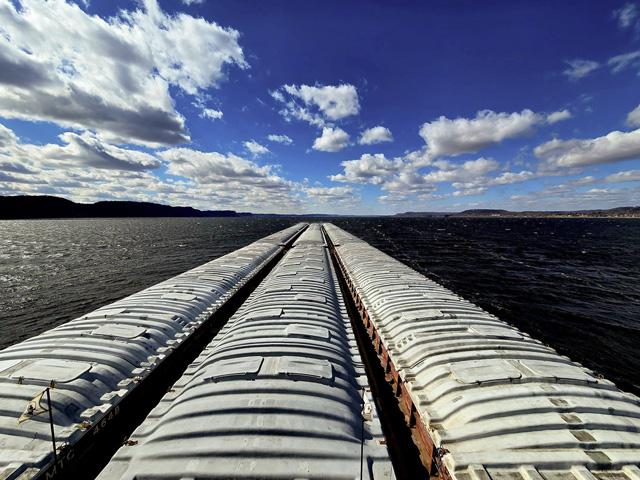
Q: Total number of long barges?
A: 3